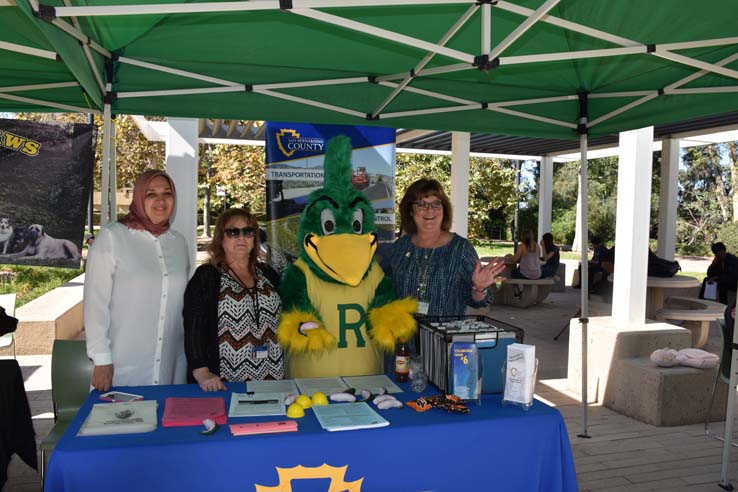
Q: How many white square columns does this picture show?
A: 5